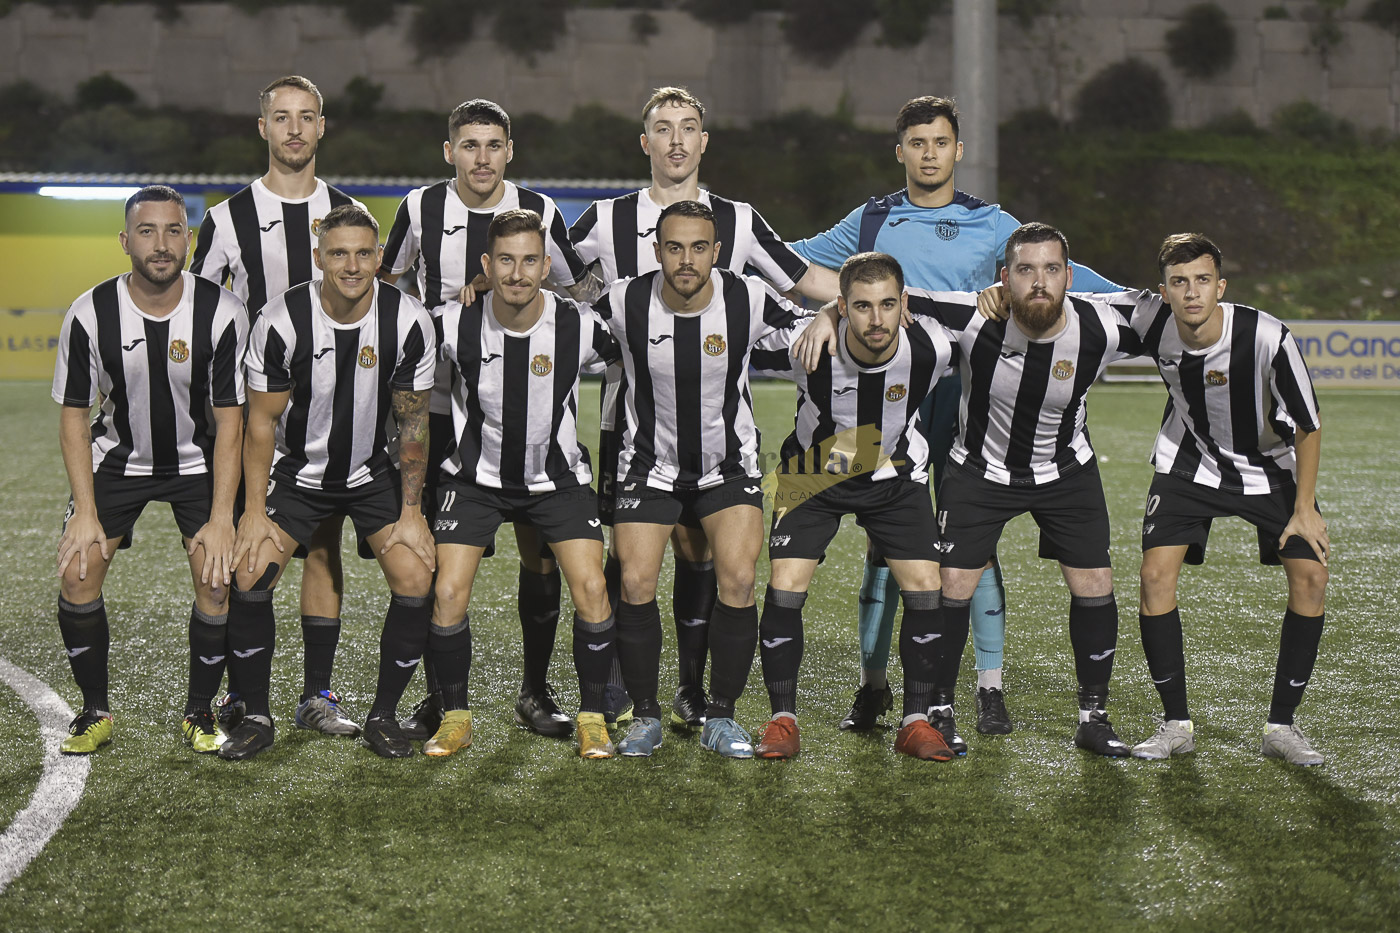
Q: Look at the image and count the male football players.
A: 11